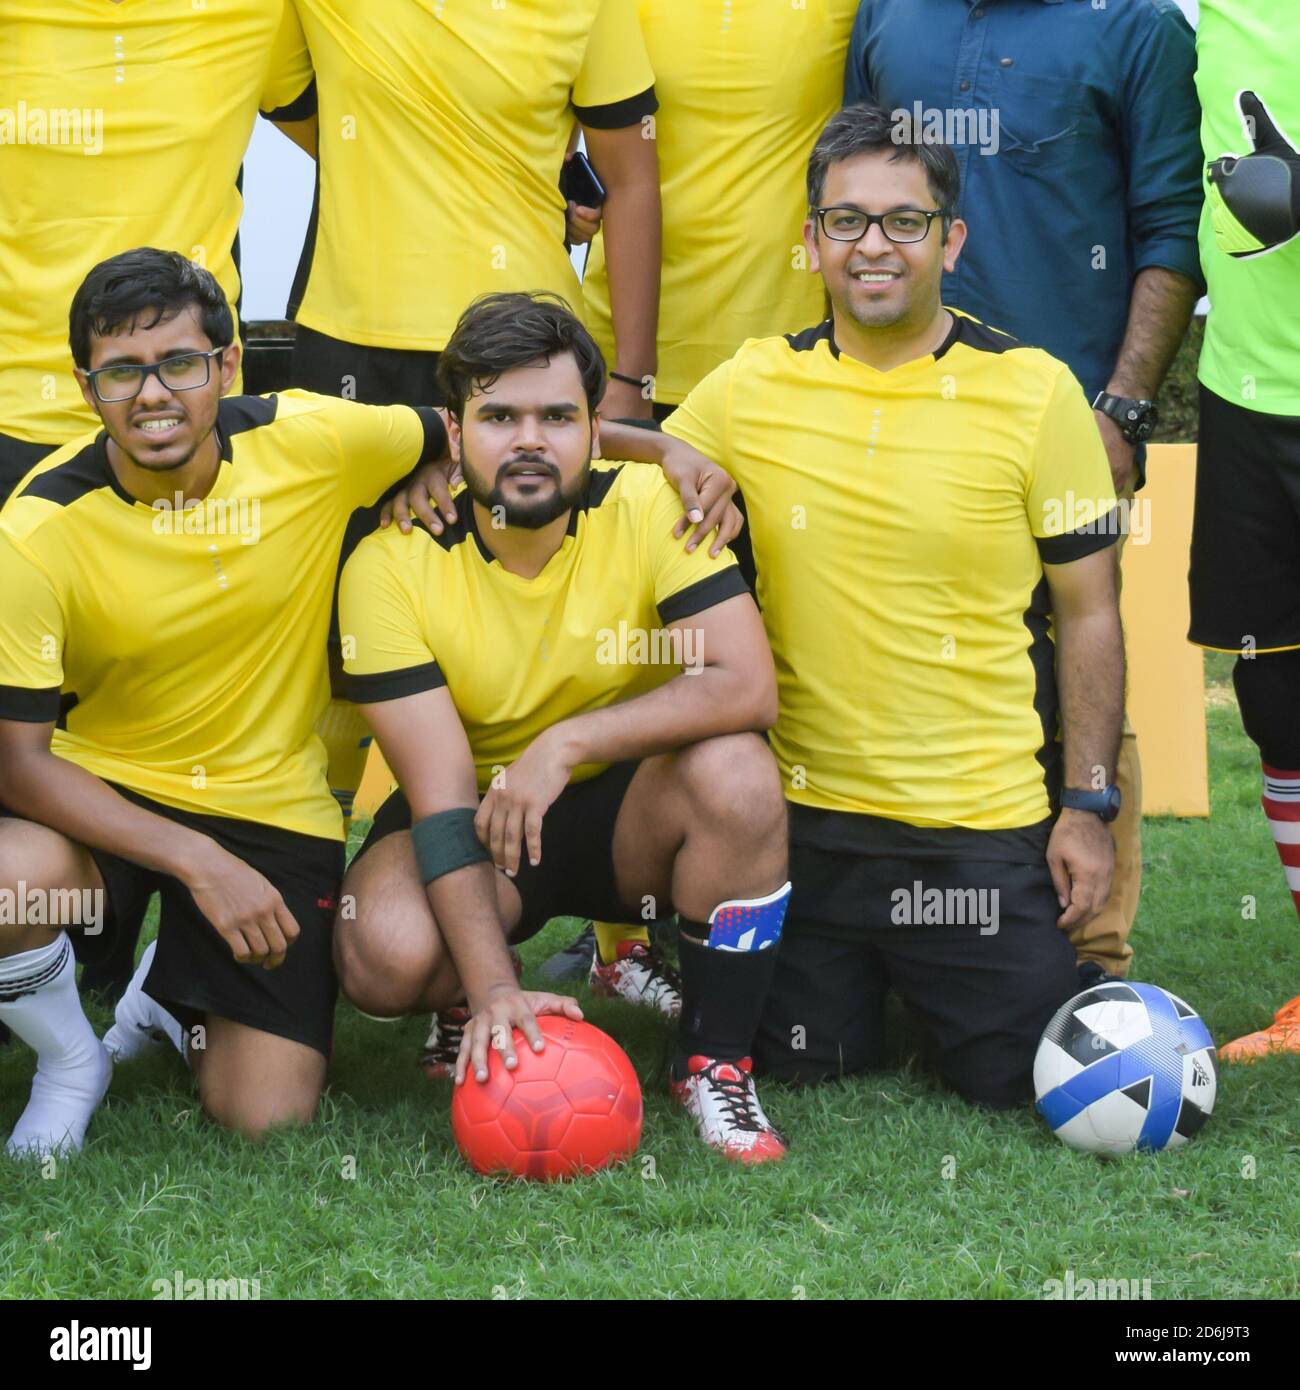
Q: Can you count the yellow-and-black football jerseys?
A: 6